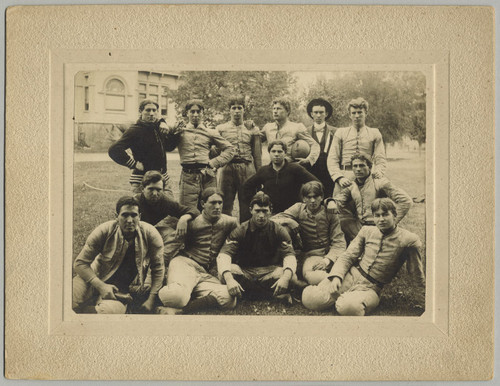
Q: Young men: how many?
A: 14